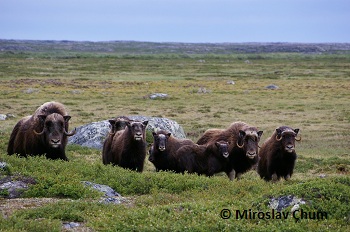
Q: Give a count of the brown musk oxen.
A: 7